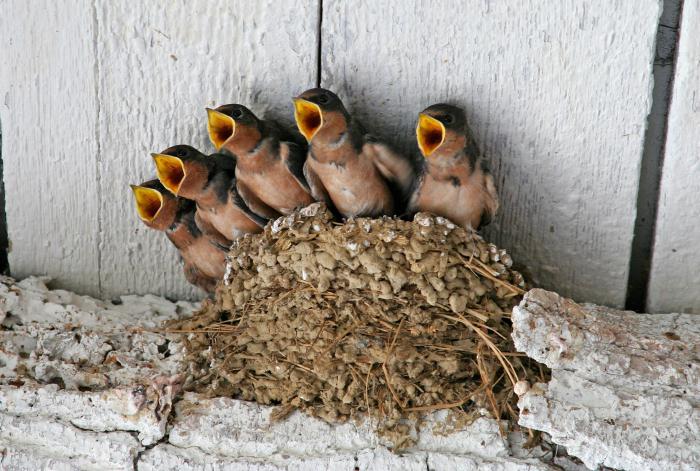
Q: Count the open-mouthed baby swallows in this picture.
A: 5